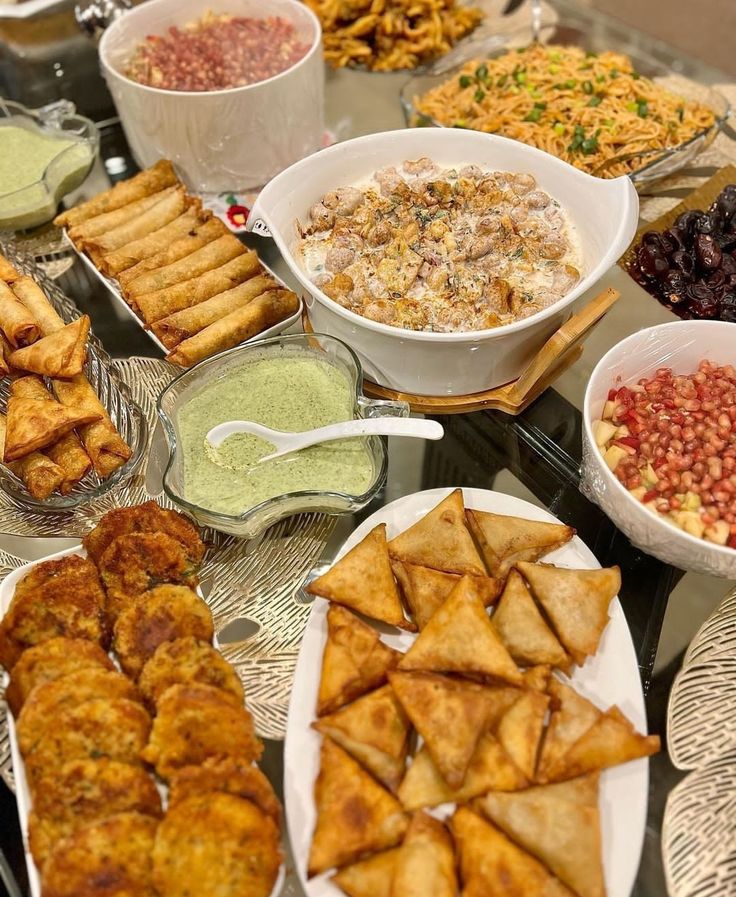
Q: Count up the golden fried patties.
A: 14